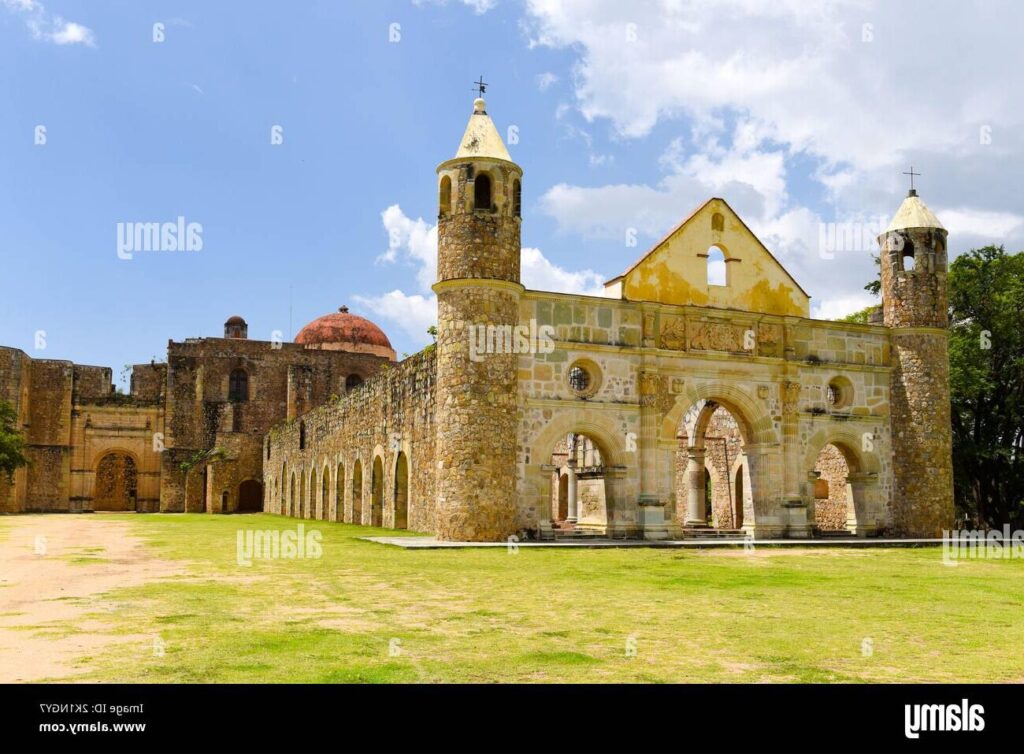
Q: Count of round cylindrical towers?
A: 2